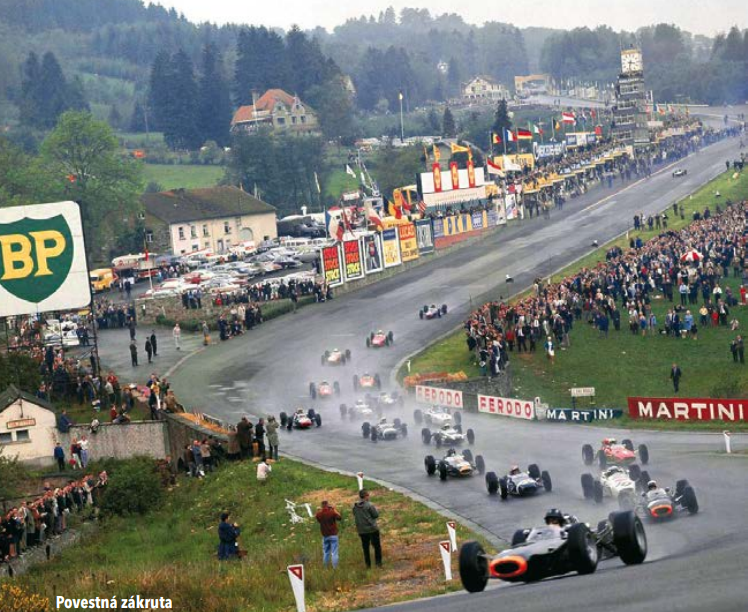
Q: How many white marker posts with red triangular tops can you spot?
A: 5